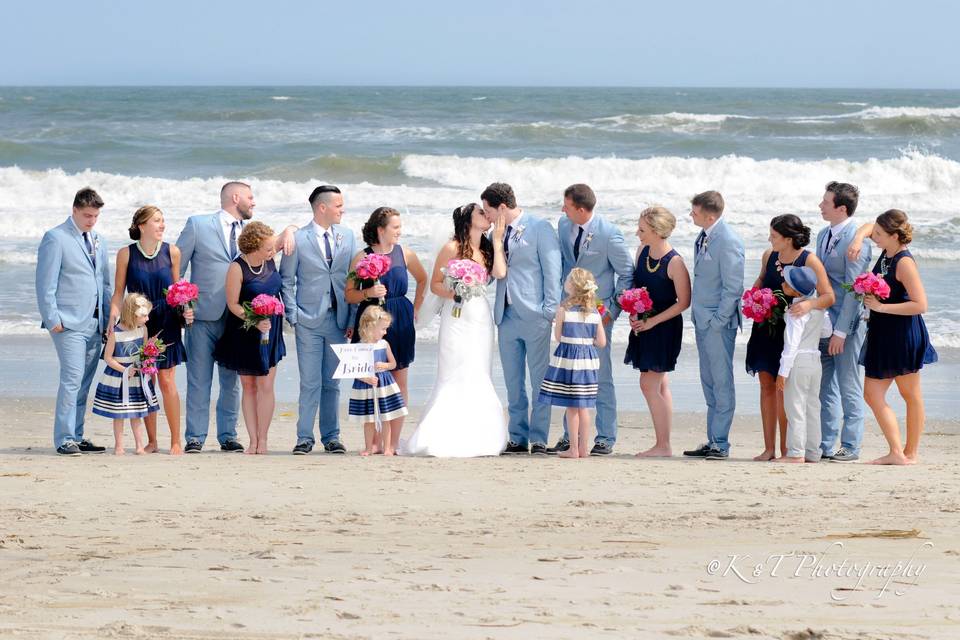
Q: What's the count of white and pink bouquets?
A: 1